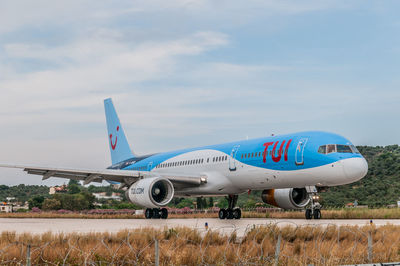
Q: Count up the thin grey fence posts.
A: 4